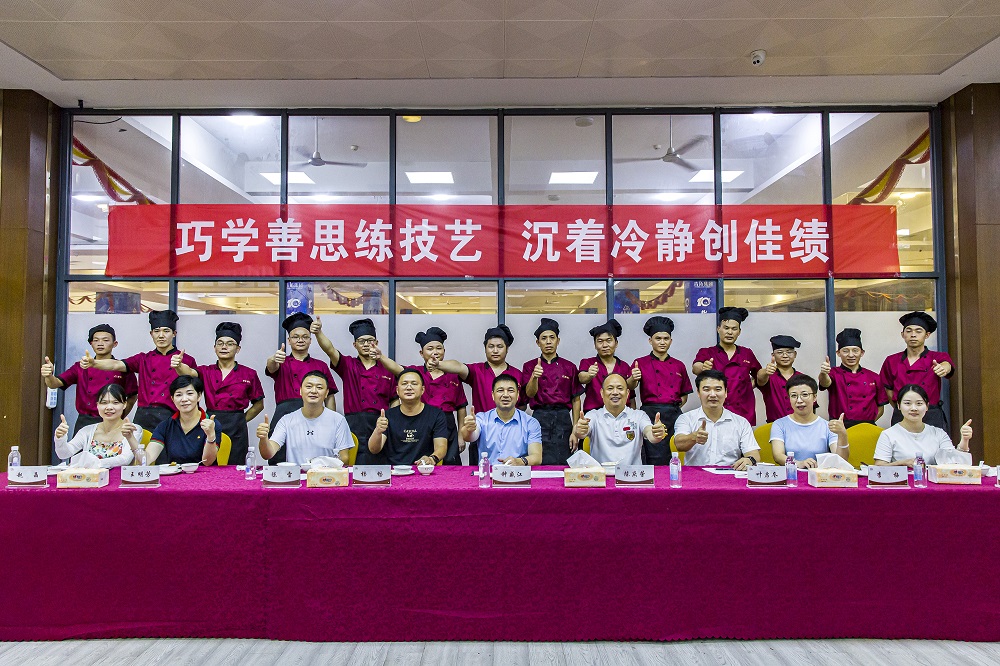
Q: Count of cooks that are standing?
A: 14